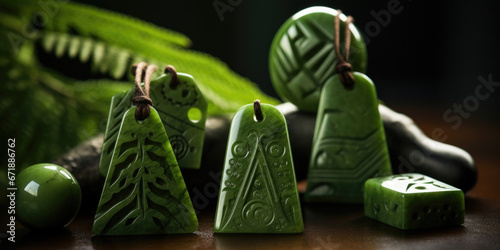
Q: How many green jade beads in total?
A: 1